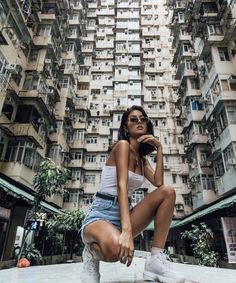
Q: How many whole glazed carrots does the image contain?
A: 0